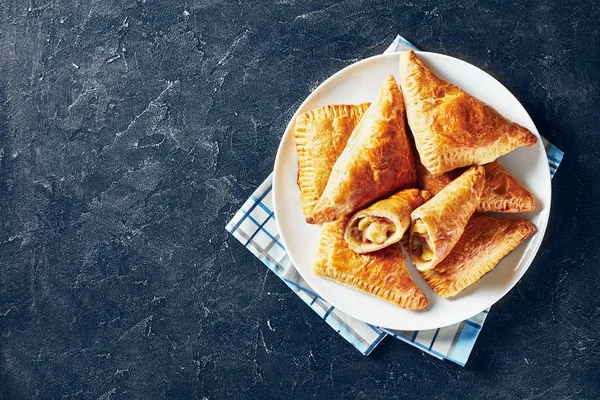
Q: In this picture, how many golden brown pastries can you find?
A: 8